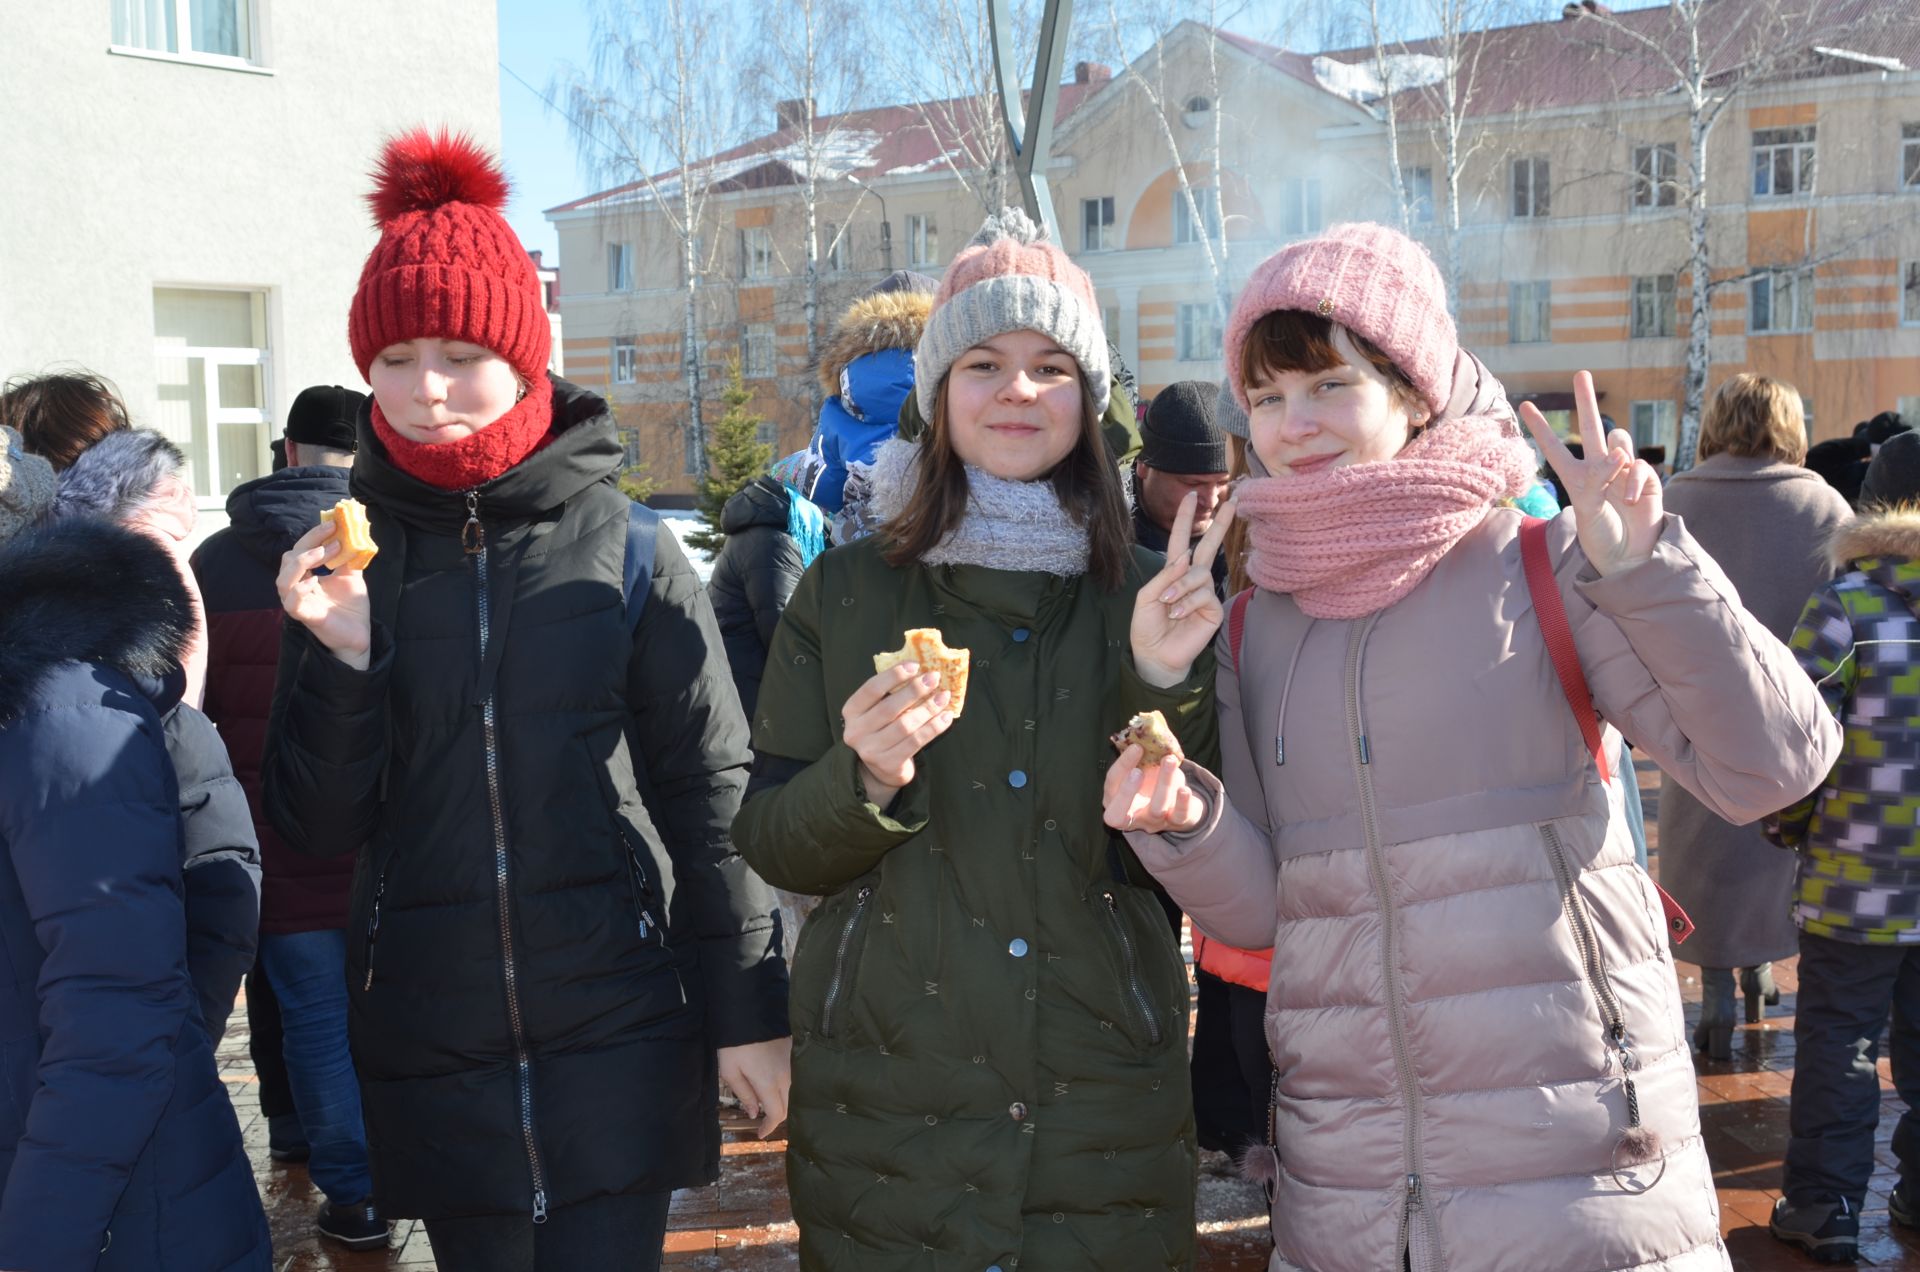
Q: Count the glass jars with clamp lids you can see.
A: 0